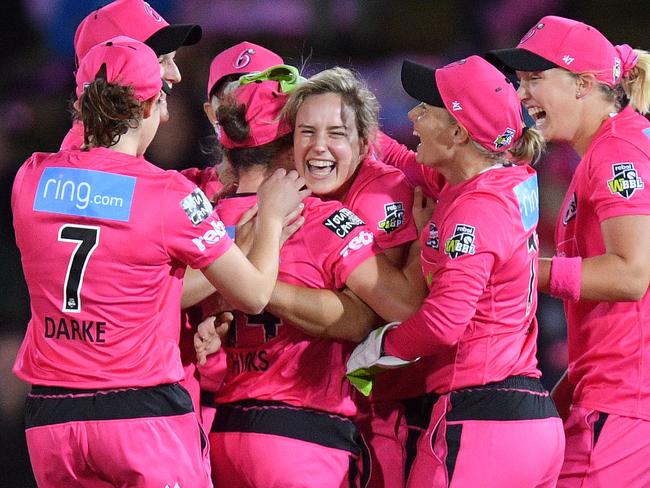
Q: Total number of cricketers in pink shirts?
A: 7